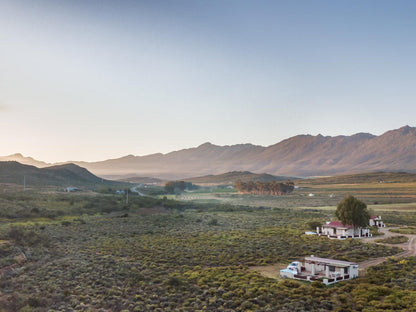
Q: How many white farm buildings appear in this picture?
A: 3